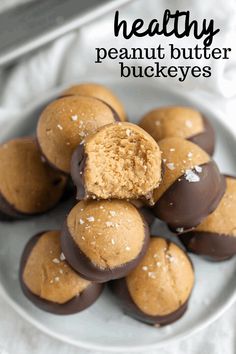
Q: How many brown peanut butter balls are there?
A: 10